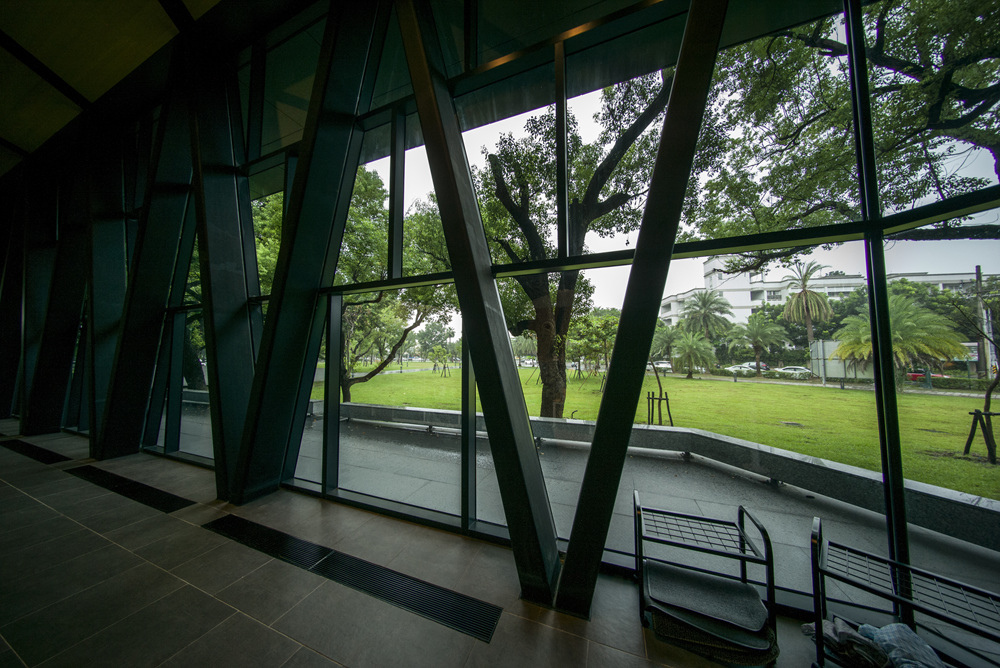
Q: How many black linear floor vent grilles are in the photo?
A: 3